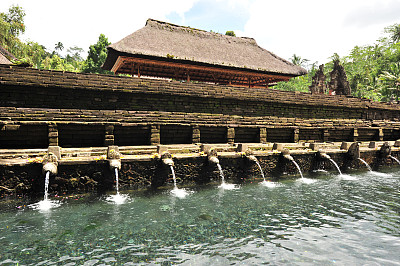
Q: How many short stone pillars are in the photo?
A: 10